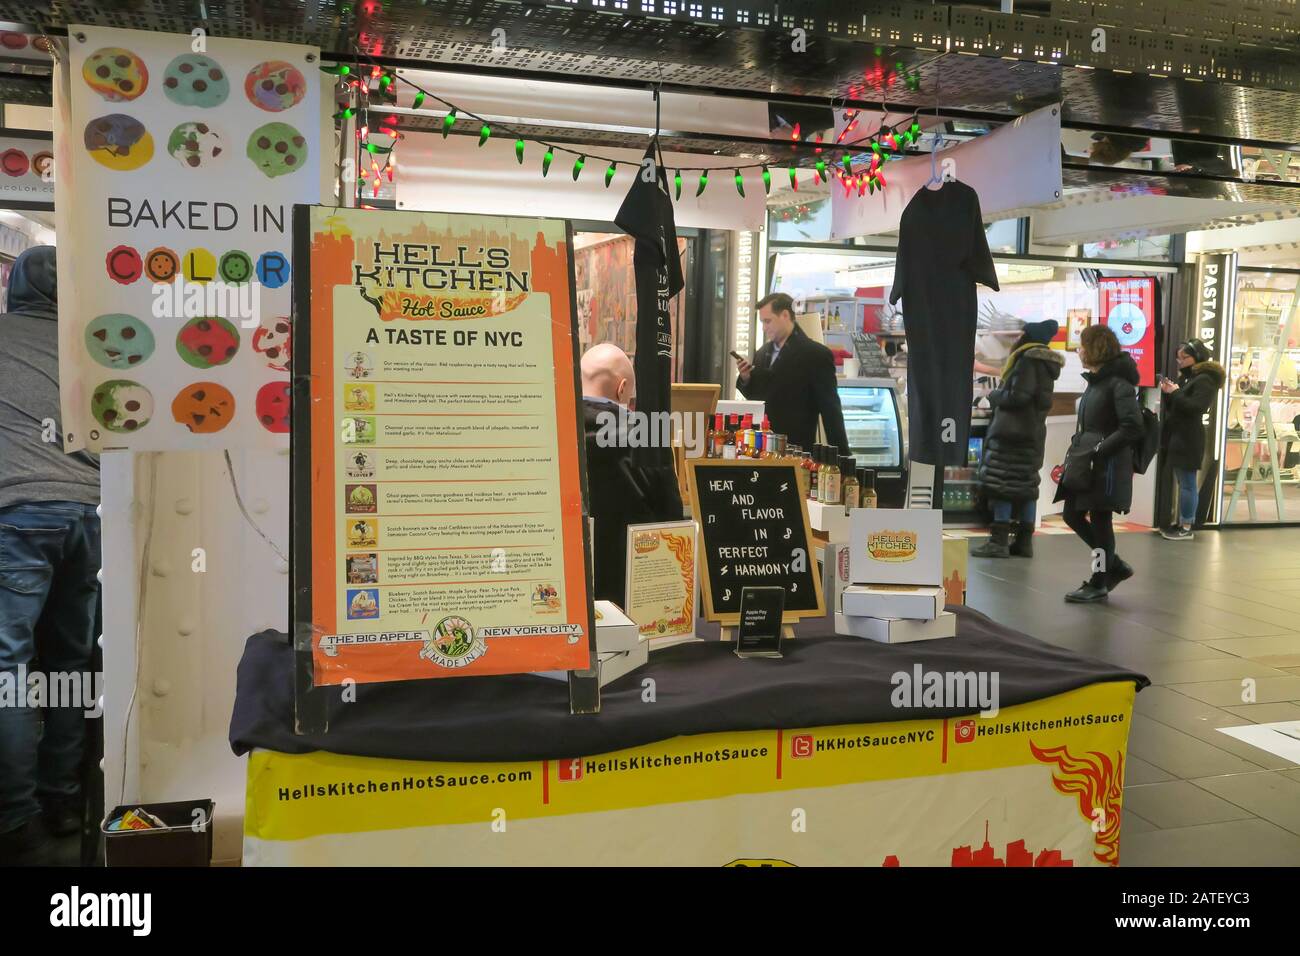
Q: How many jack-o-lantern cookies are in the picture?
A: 1